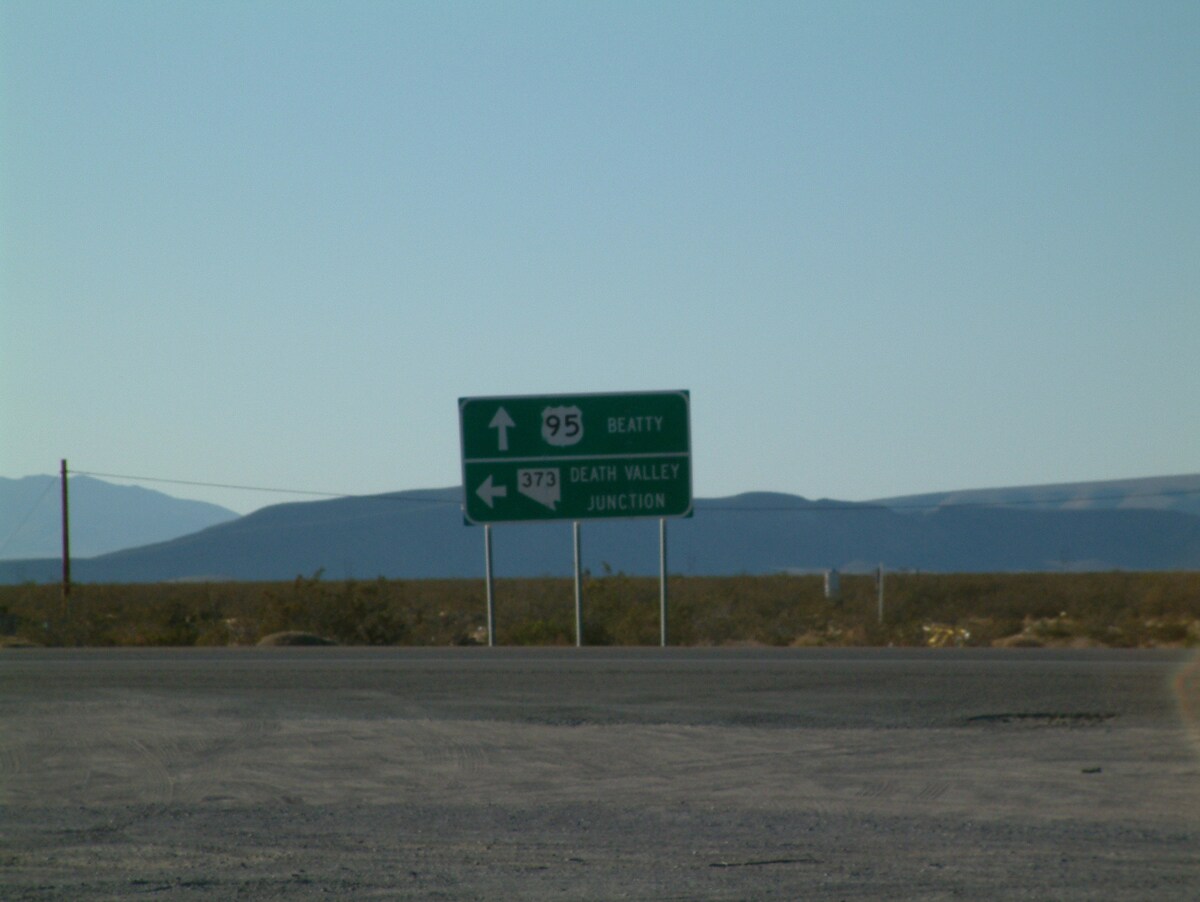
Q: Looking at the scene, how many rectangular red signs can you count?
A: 0